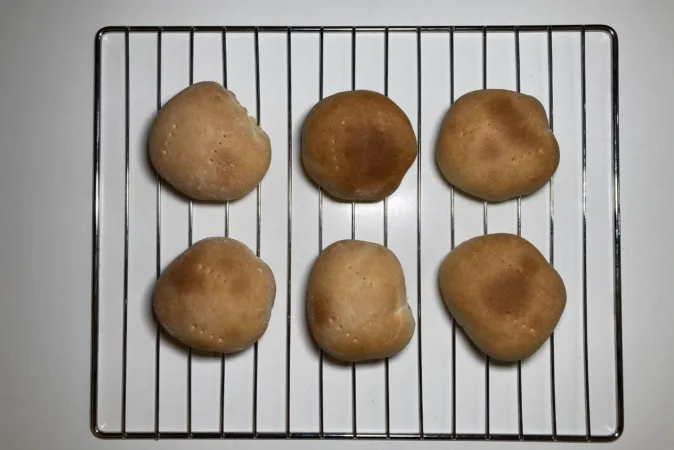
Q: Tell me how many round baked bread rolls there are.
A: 6